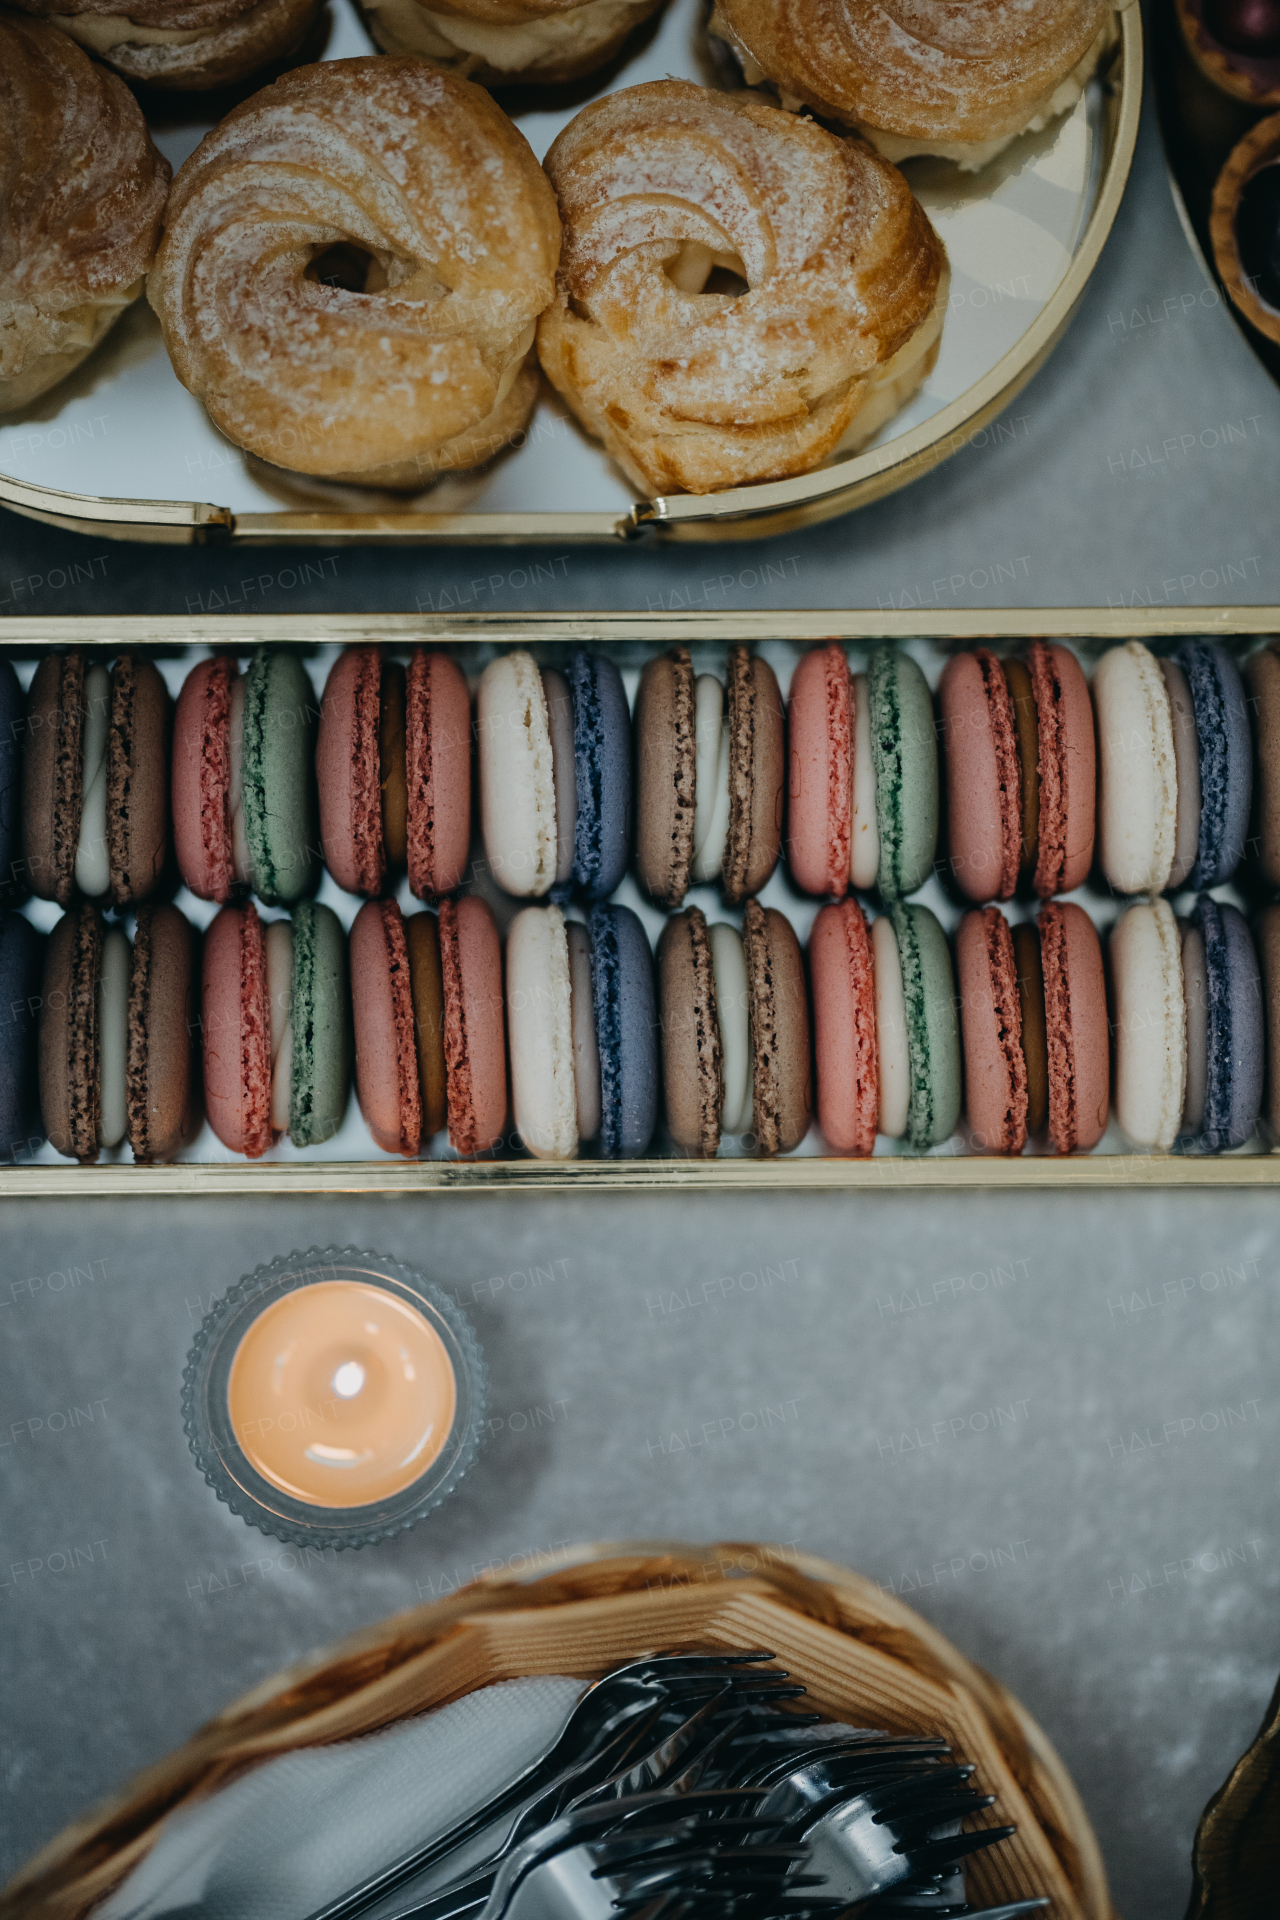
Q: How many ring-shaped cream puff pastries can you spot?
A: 6